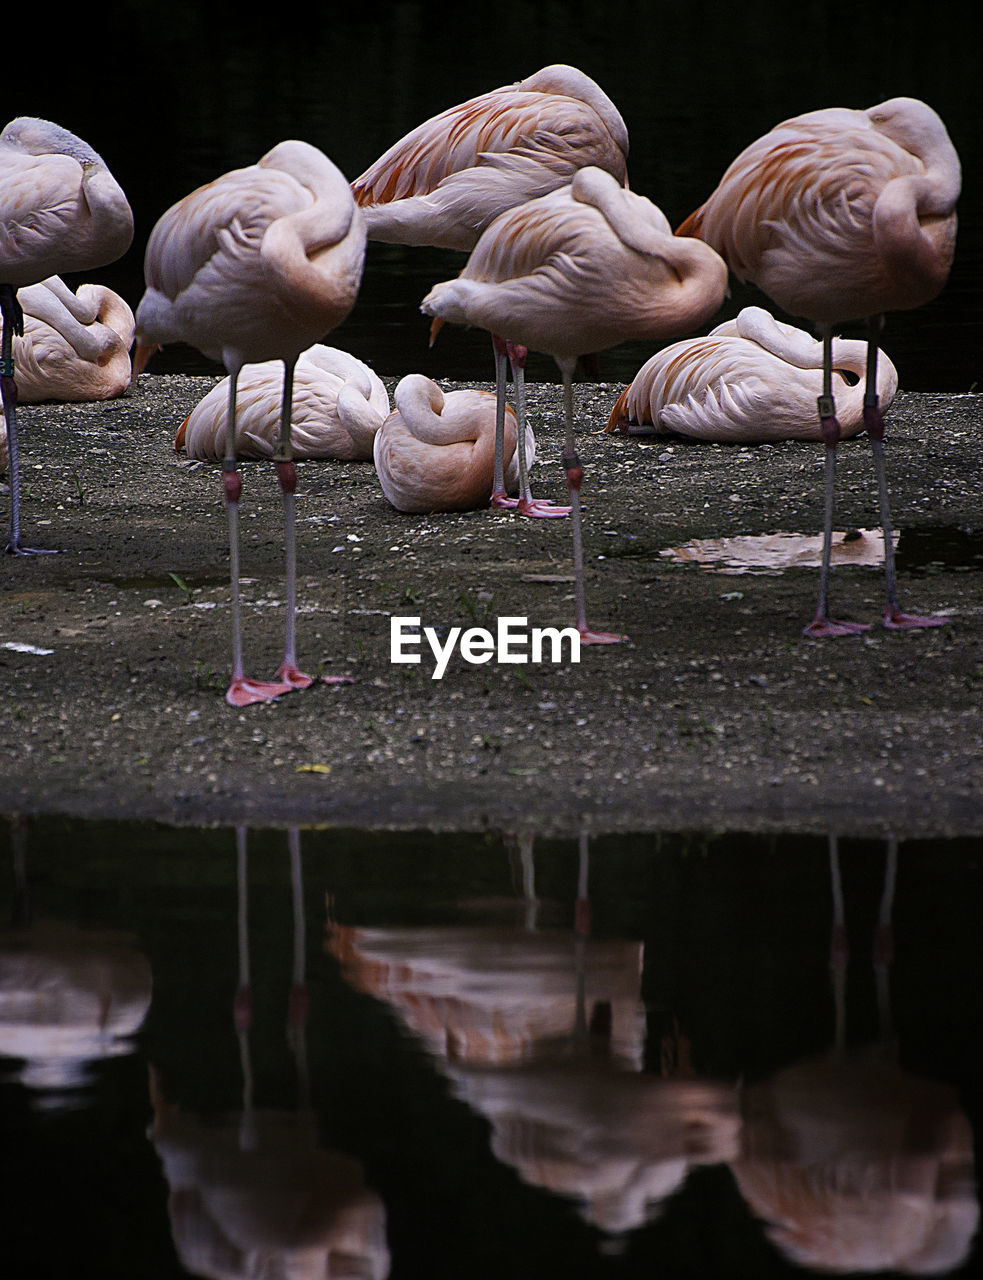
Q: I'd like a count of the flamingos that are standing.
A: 5